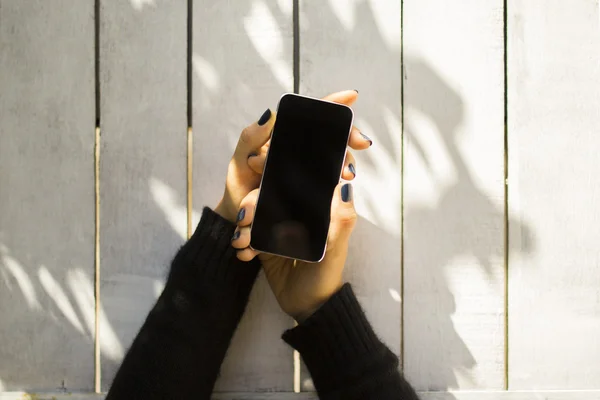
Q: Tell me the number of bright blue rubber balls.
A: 0